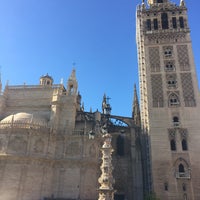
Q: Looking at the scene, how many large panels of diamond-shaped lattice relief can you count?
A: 4